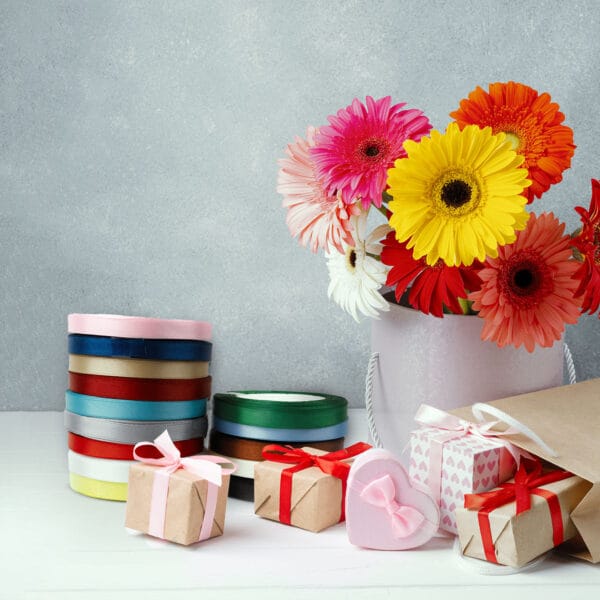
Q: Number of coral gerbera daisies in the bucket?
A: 1